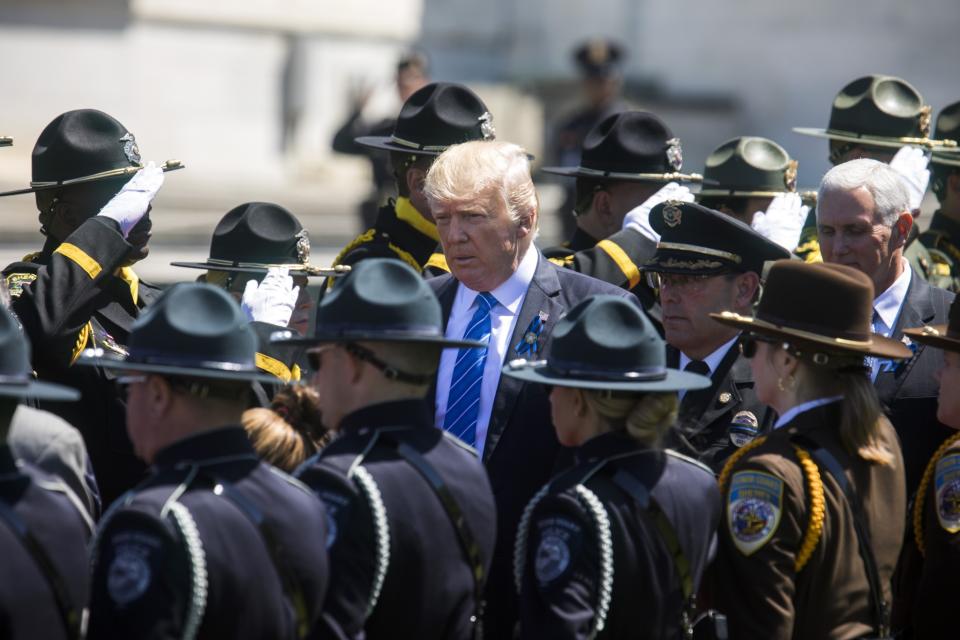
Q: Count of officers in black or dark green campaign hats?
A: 11